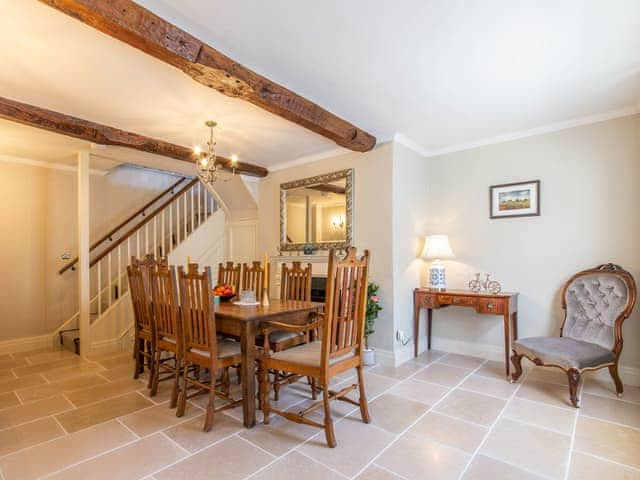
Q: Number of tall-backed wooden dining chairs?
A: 8